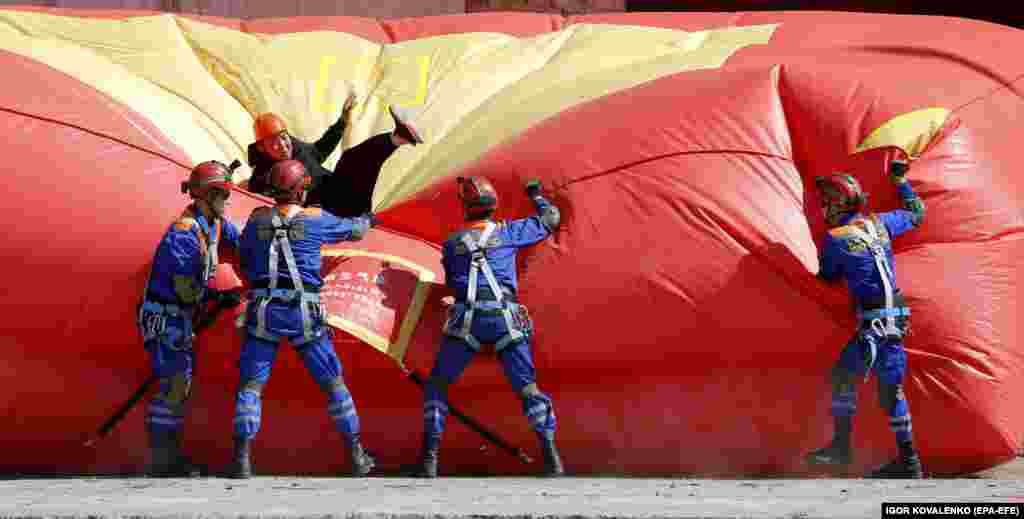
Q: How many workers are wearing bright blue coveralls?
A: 4